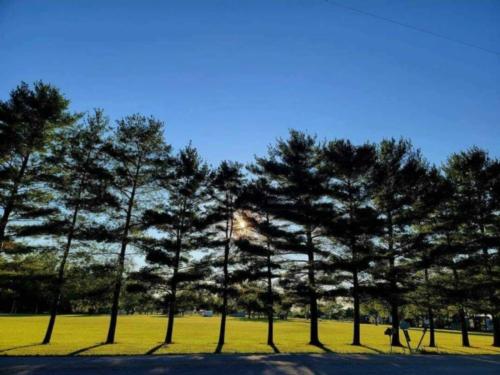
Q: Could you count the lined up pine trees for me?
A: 12